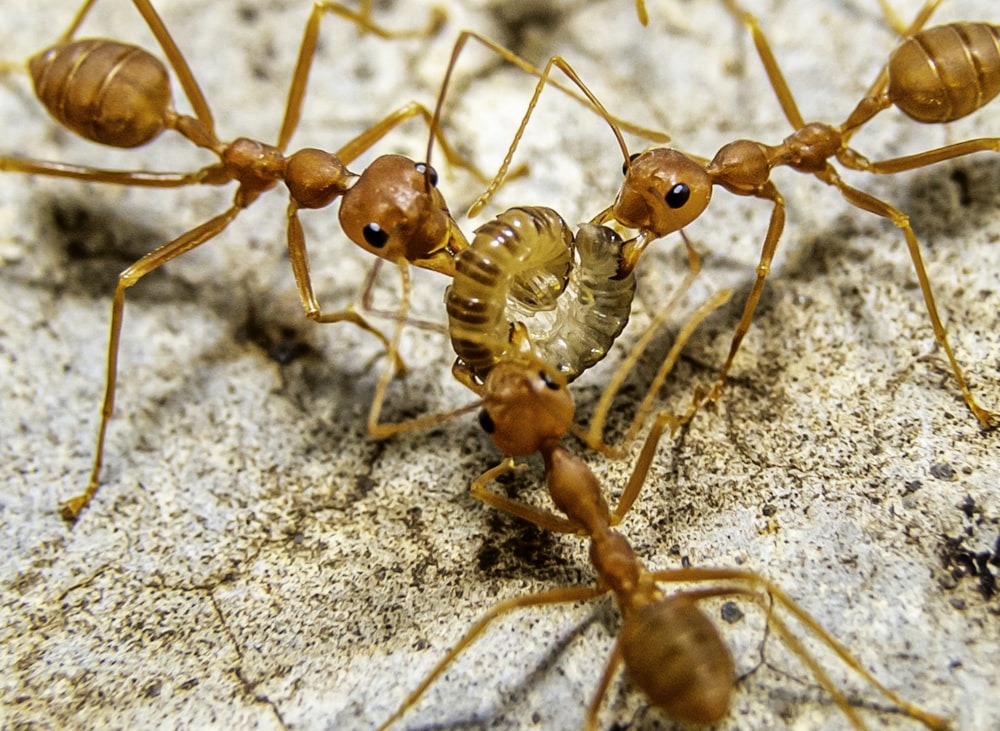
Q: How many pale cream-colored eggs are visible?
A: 0